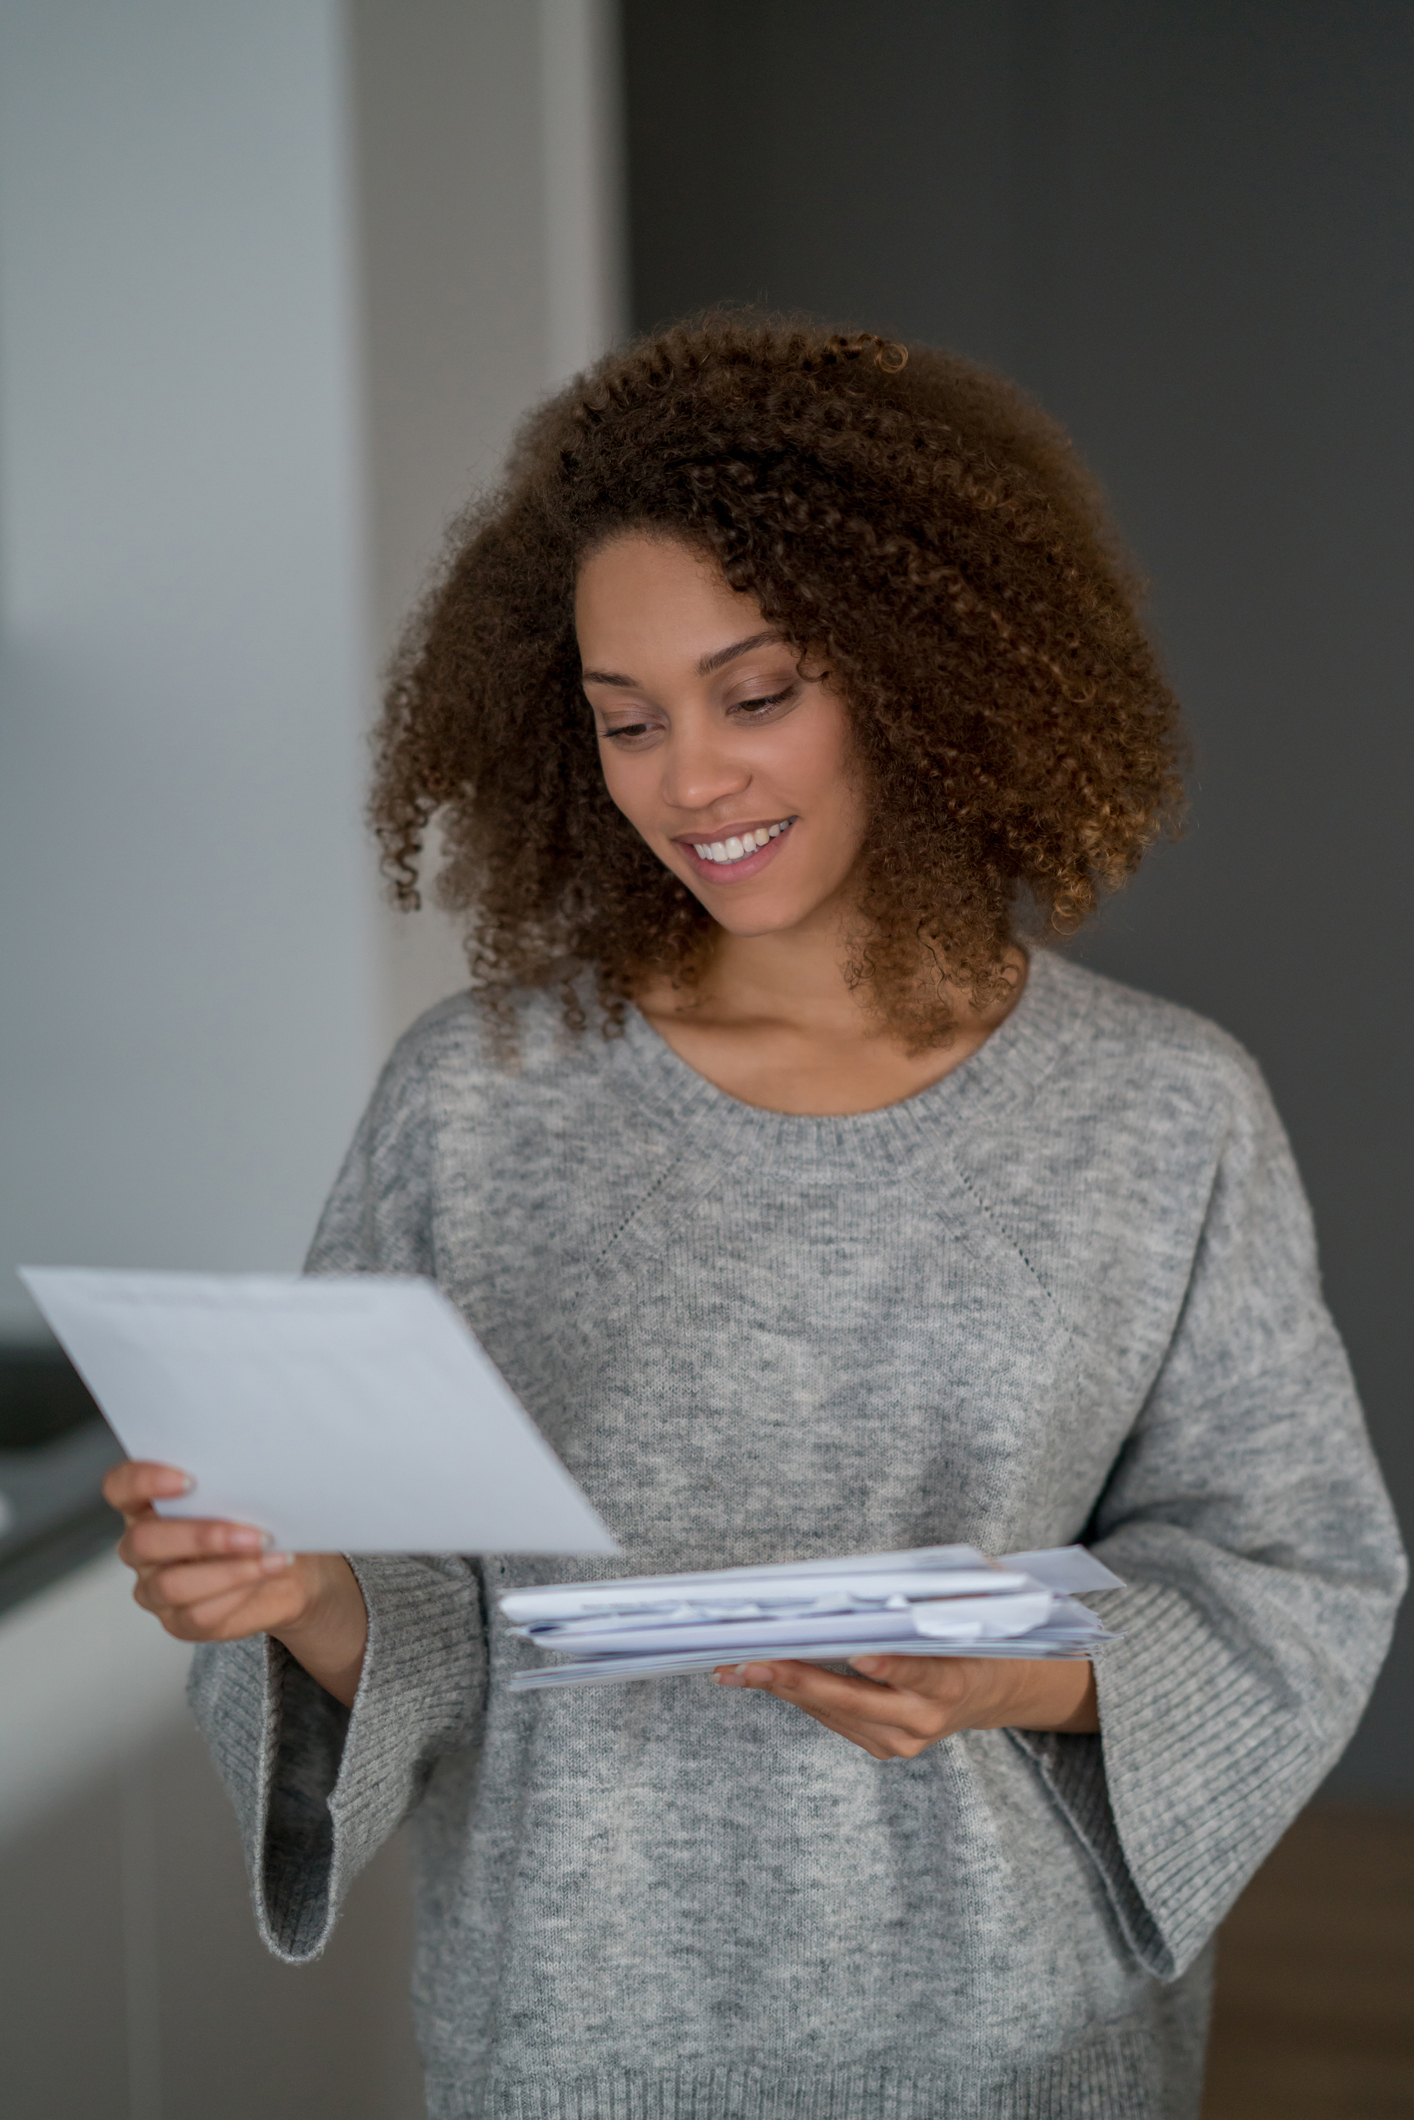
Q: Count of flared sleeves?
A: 2